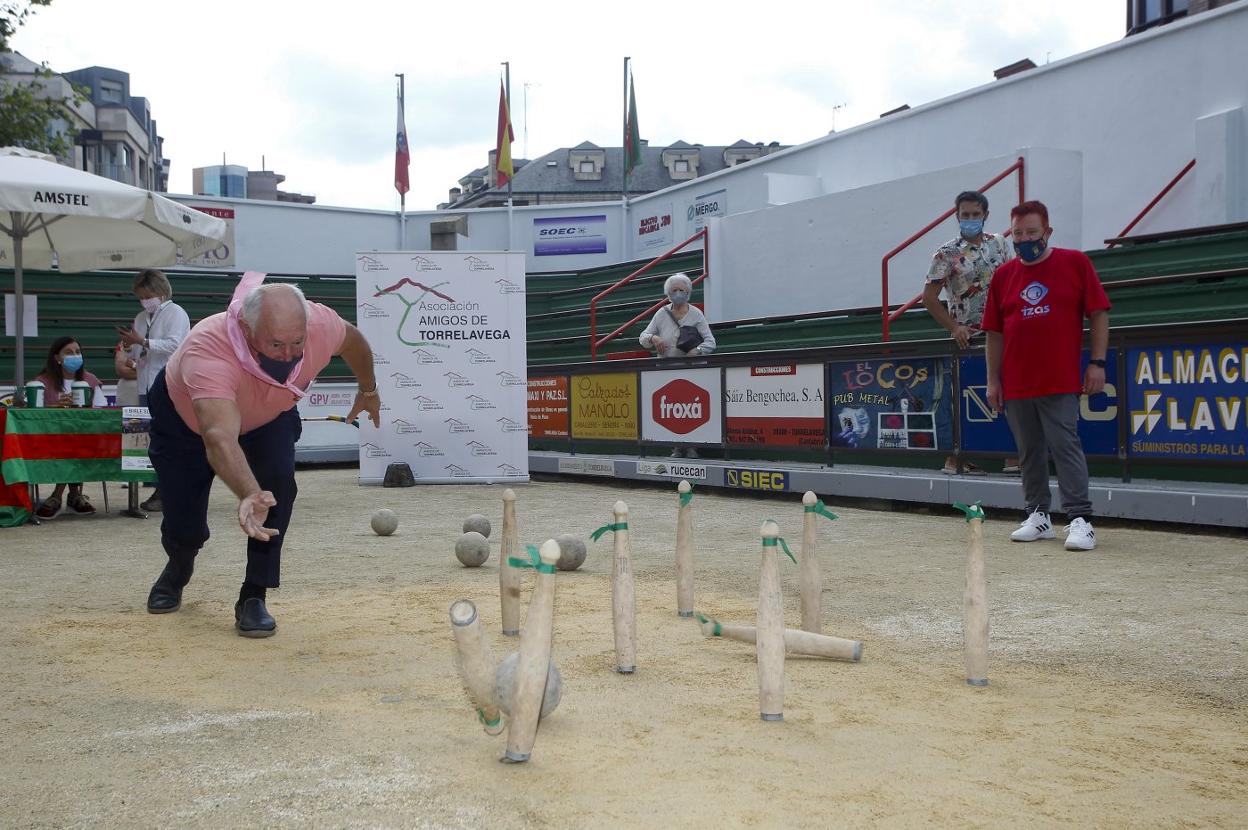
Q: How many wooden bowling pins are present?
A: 9